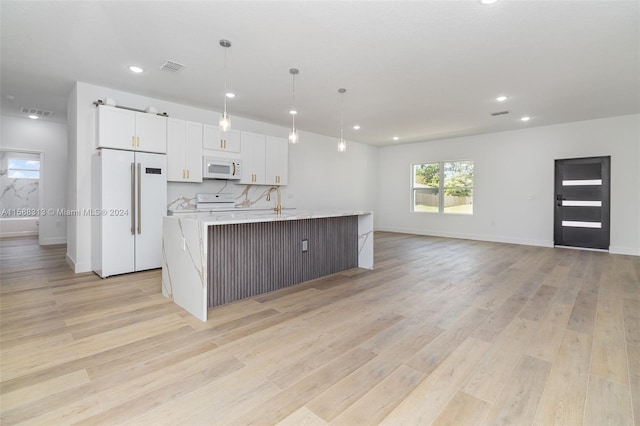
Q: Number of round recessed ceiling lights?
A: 9